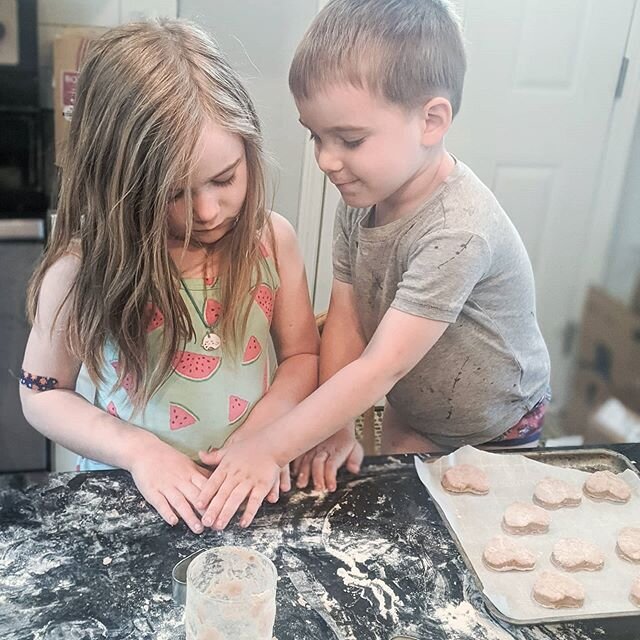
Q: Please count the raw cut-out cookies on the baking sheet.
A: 9